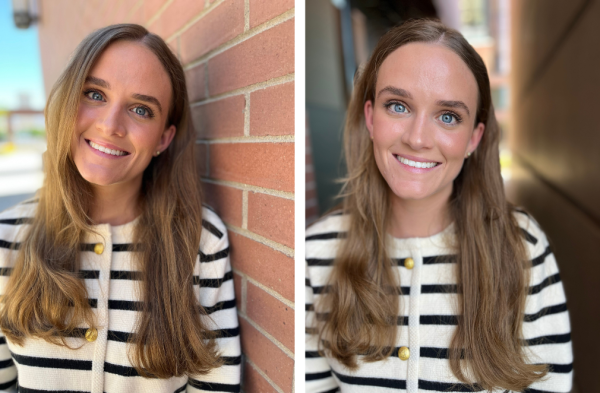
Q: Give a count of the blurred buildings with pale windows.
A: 1